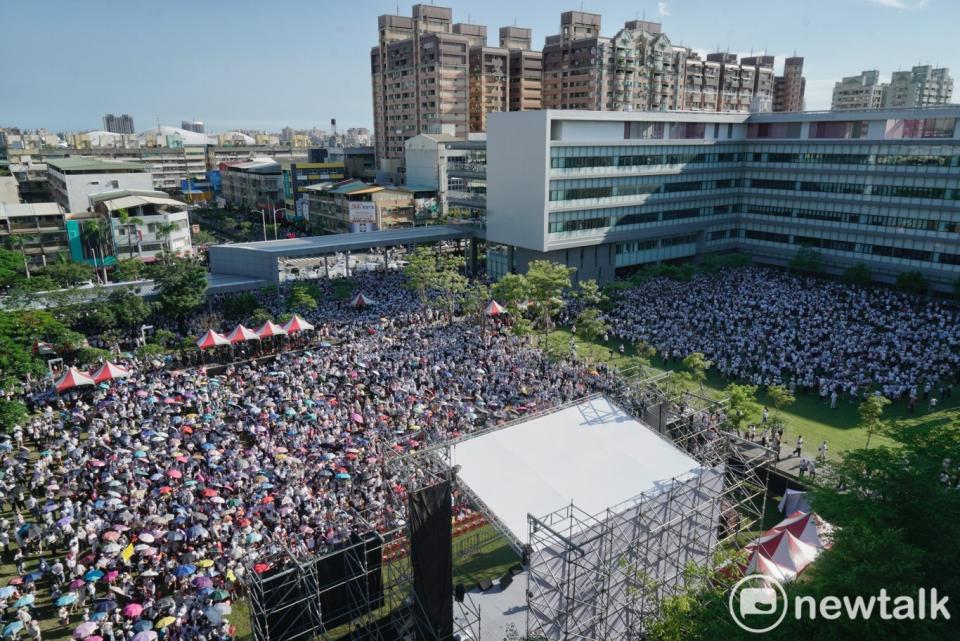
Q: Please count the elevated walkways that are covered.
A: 1